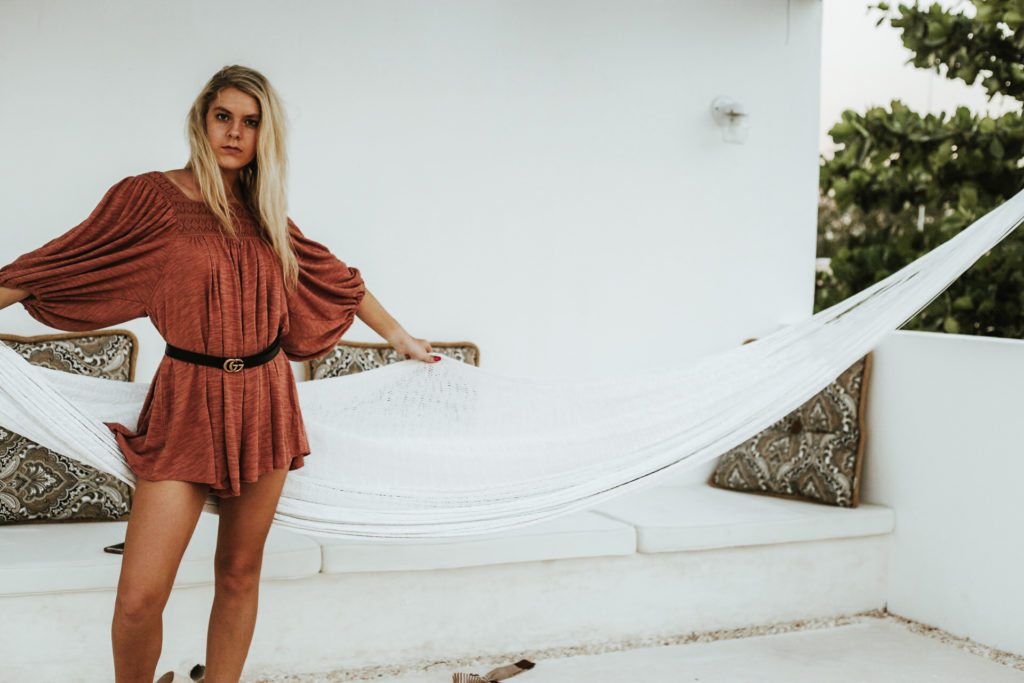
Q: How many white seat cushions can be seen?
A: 3